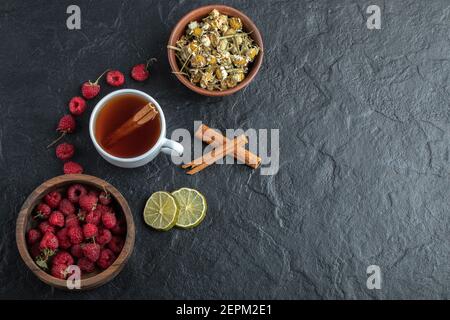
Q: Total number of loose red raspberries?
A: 7